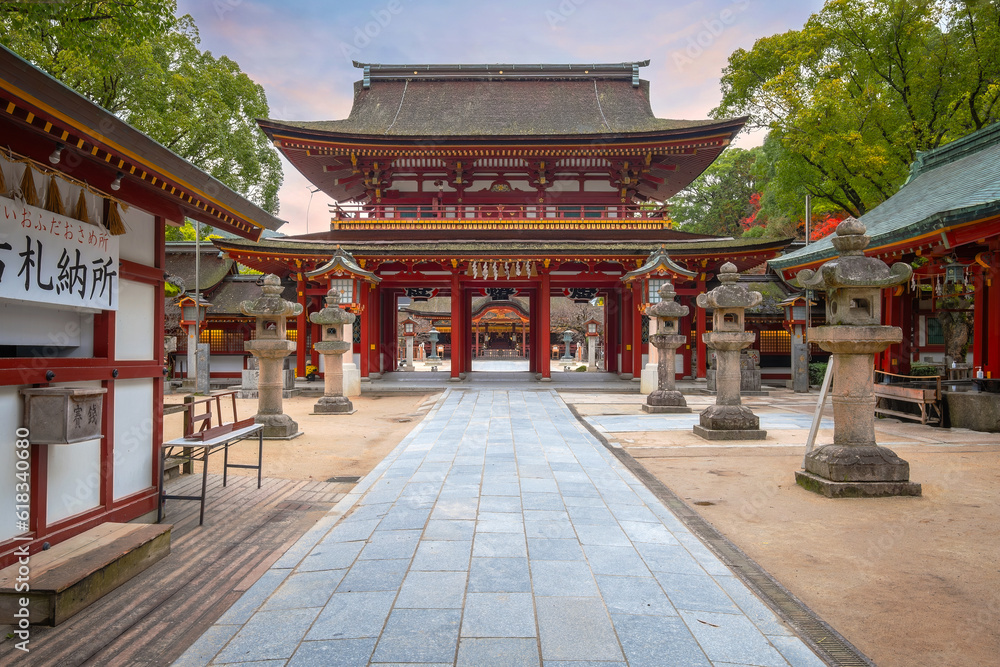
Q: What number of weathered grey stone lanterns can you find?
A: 5